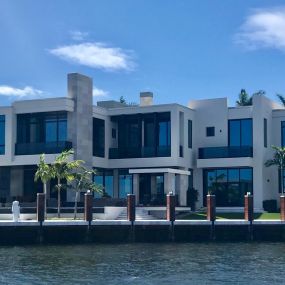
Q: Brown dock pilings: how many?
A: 7